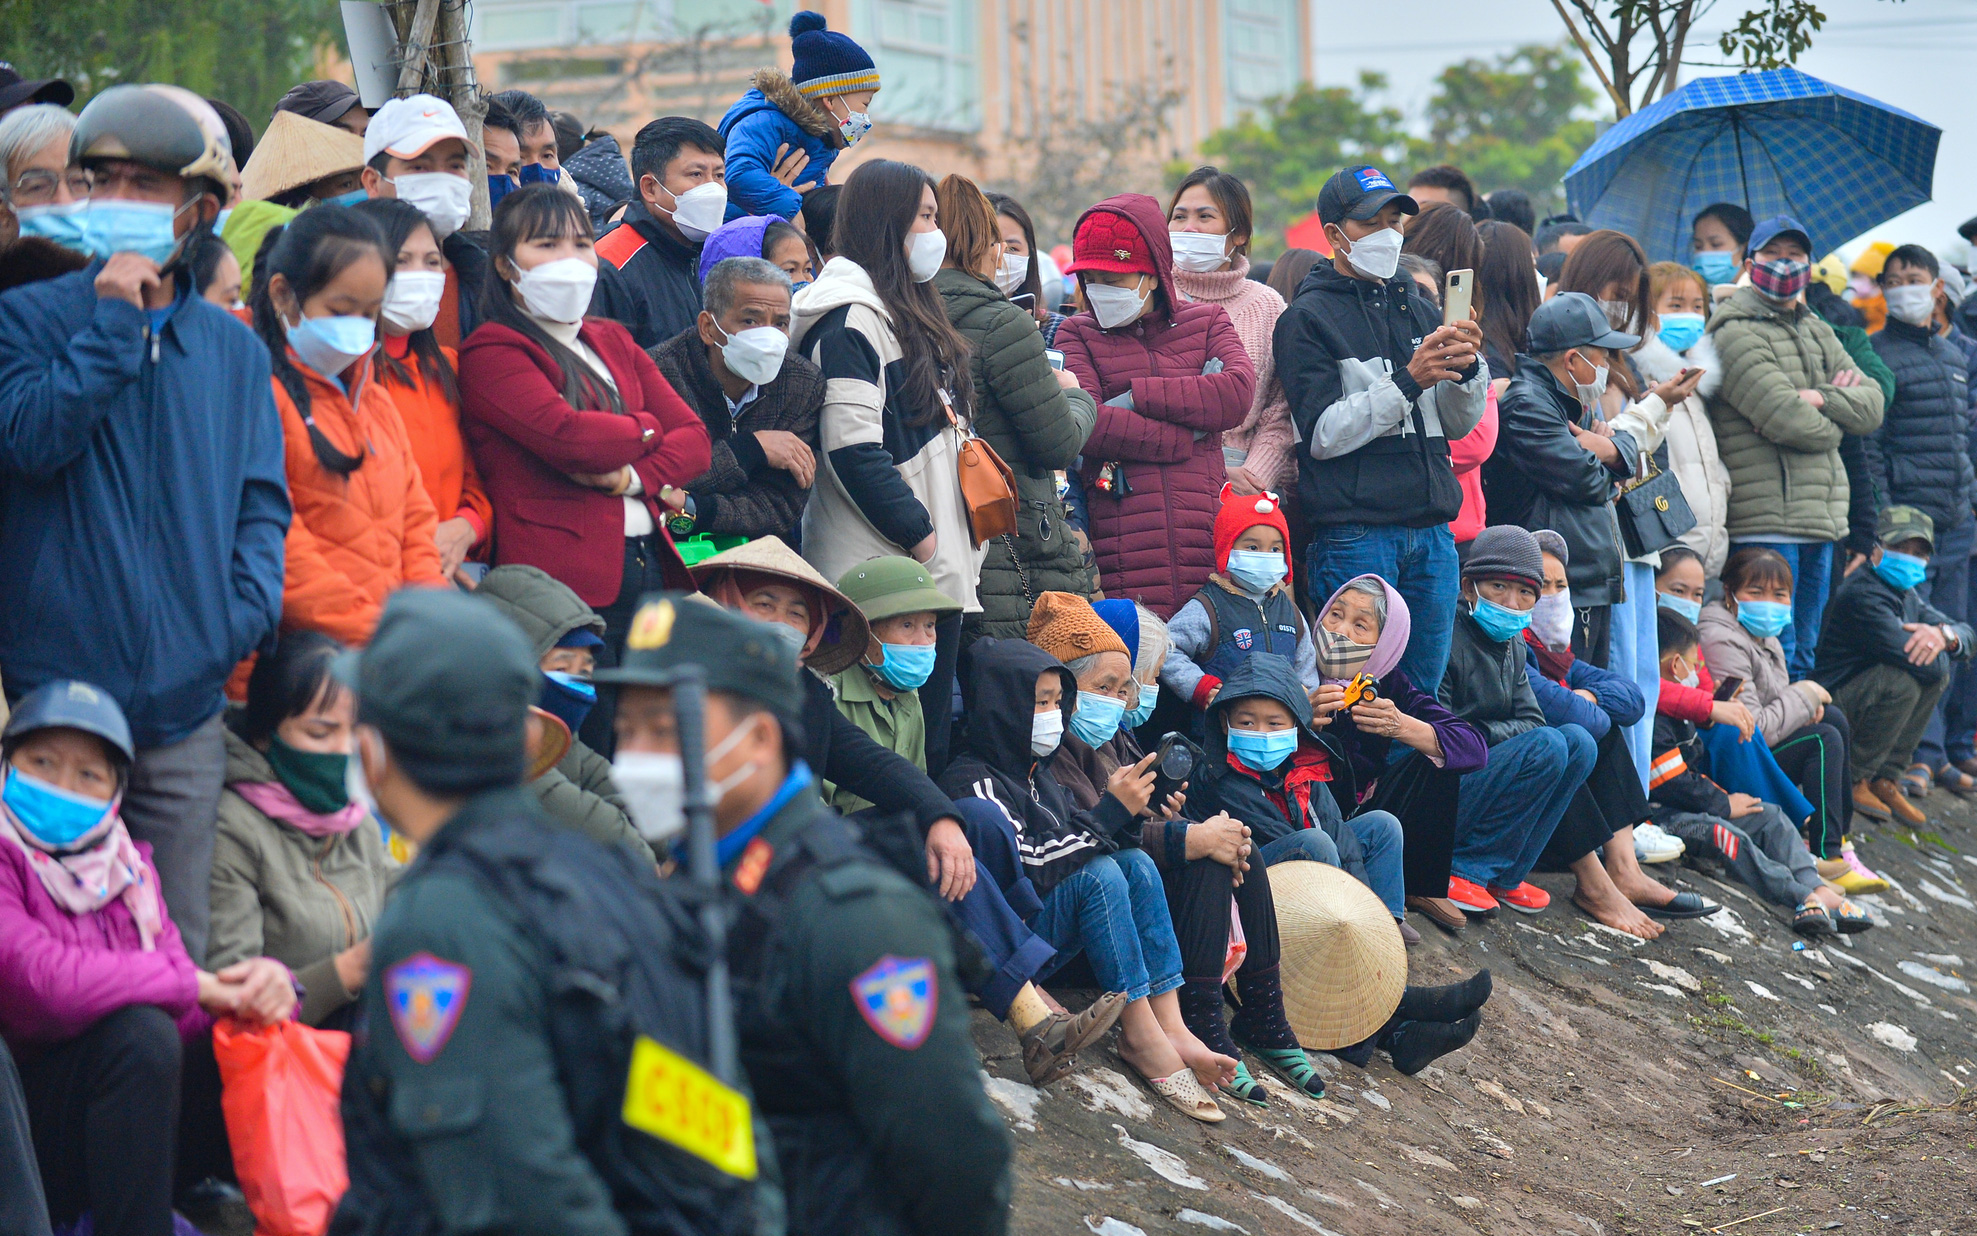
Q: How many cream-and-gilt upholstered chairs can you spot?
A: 0